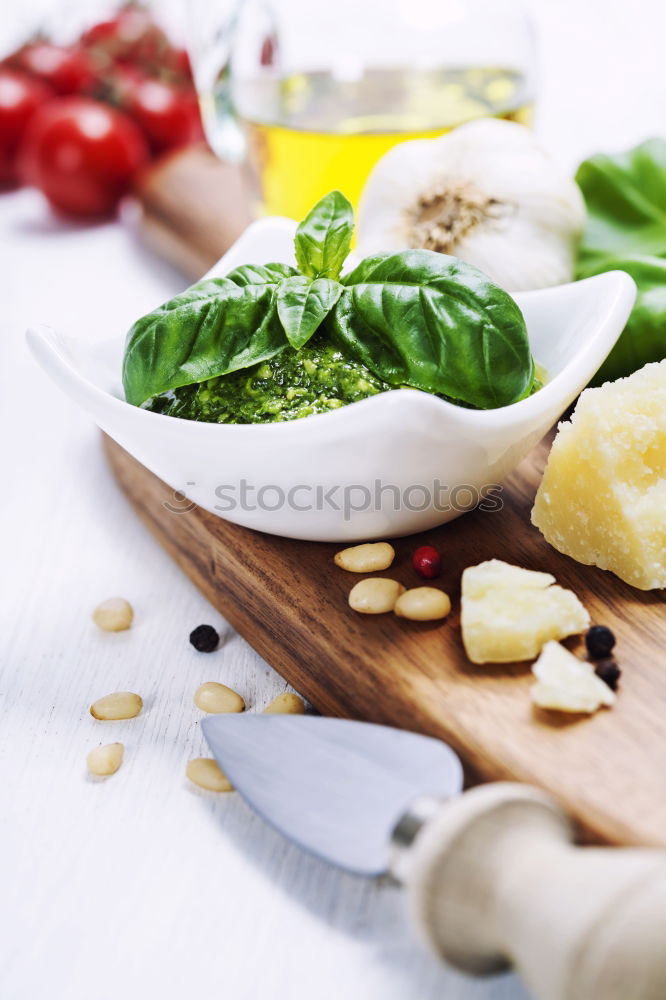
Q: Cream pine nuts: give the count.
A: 9